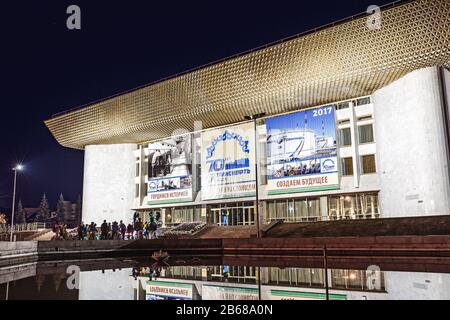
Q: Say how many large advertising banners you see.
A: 3